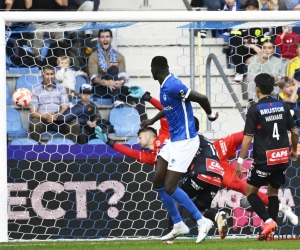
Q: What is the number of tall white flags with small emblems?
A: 0